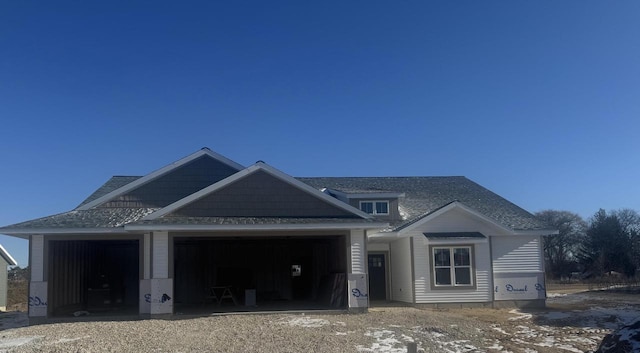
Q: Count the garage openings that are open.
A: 2